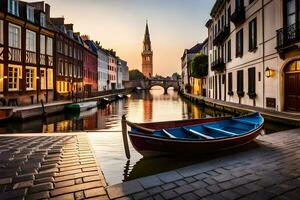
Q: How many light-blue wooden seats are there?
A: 3